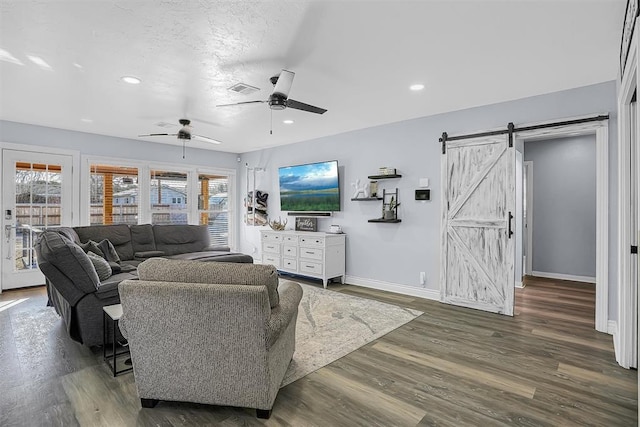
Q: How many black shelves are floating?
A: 3